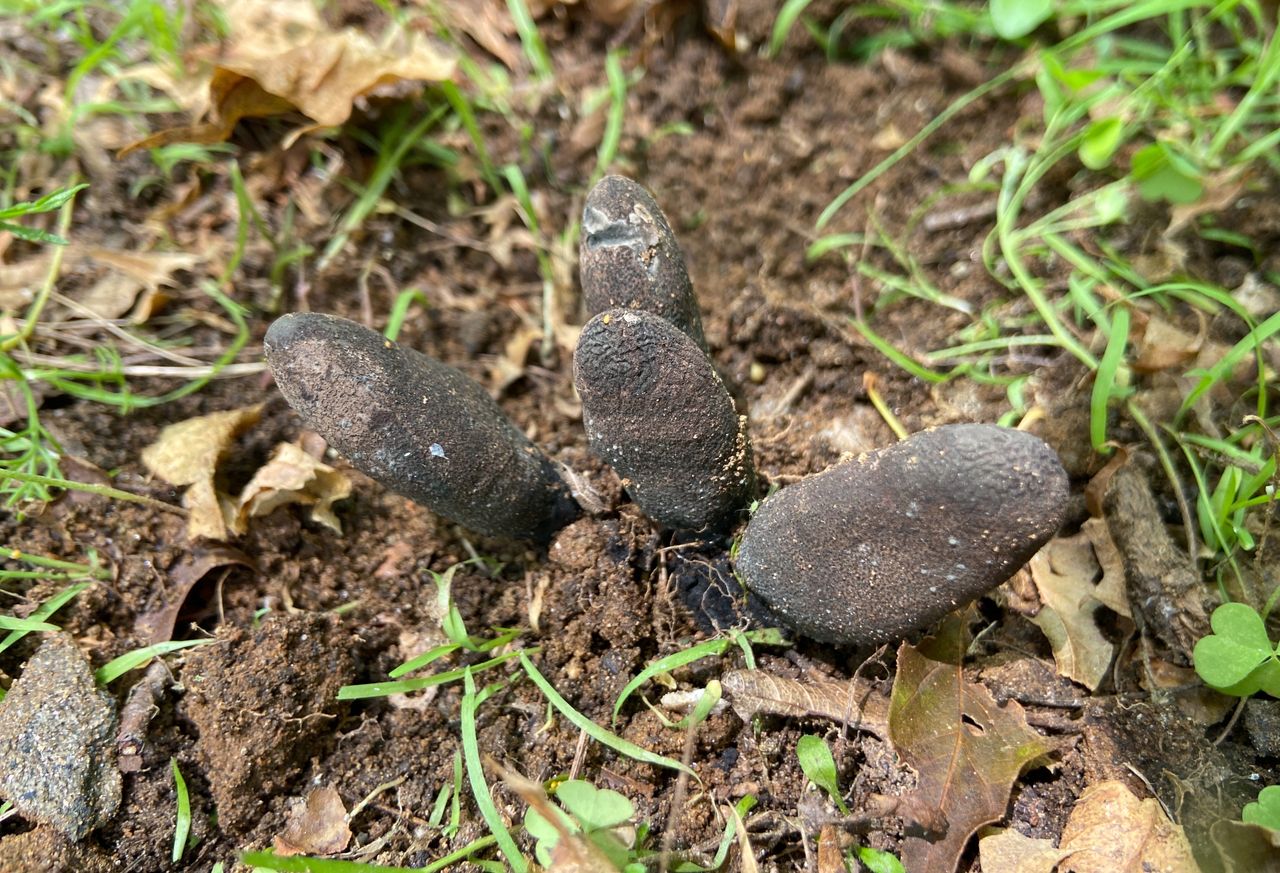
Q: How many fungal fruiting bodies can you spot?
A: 4